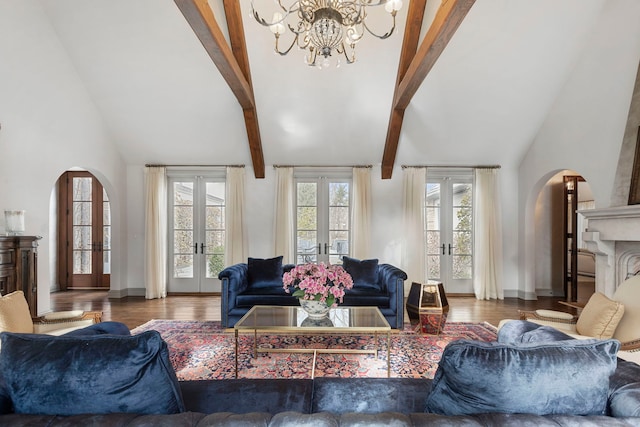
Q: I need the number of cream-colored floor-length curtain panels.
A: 6